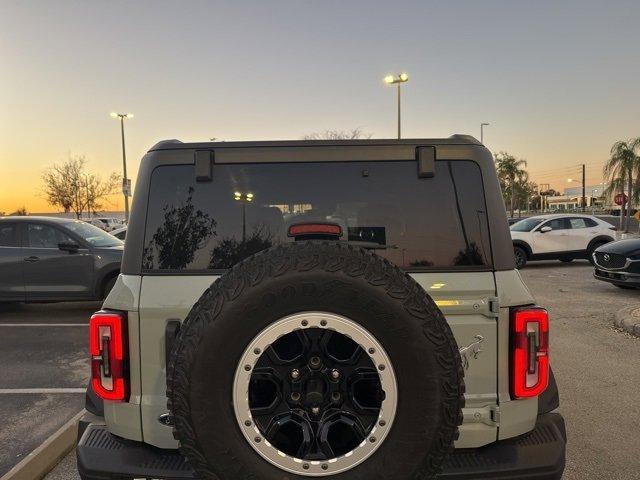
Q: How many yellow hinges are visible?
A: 0